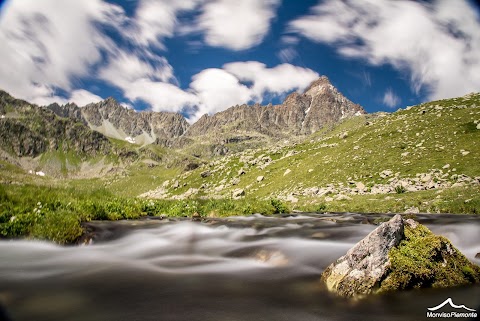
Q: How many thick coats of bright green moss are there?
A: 1